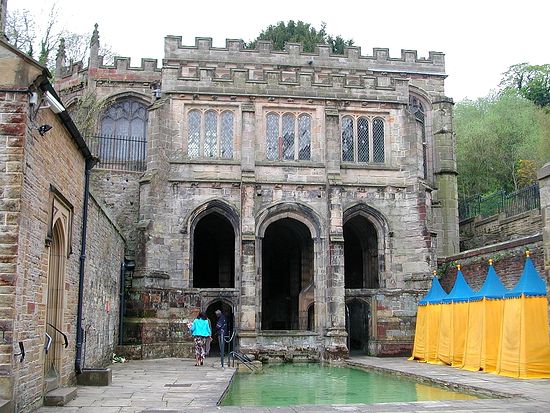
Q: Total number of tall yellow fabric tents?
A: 4